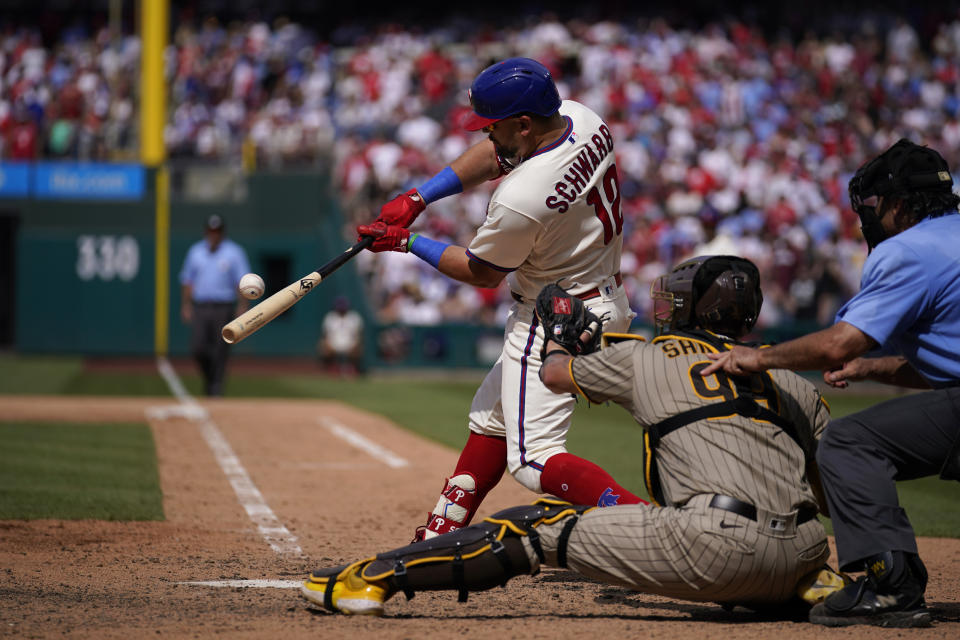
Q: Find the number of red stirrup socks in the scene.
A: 2